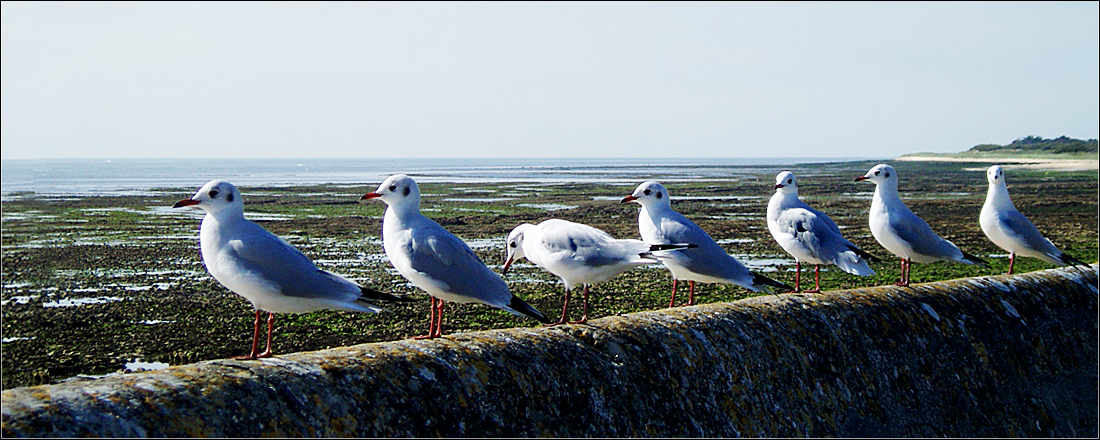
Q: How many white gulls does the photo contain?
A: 7